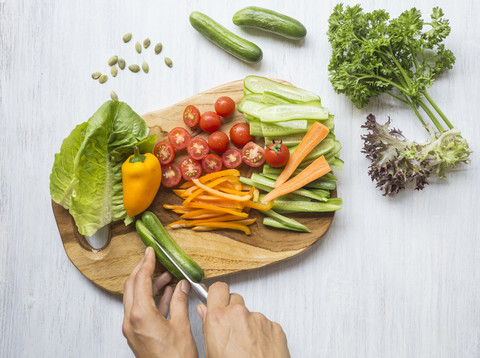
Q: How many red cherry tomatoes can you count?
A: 14